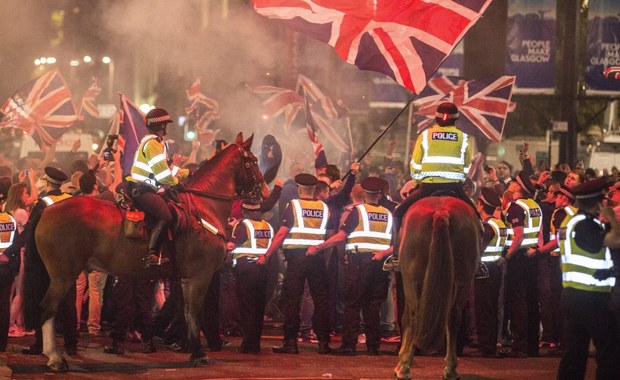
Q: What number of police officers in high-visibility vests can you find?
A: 11